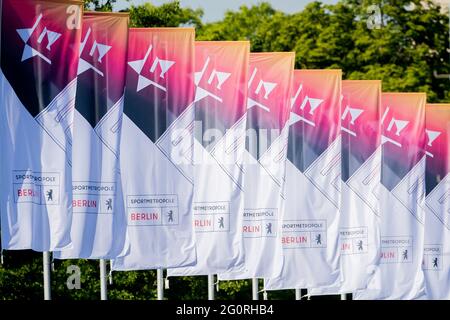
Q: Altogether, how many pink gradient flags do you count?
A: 9